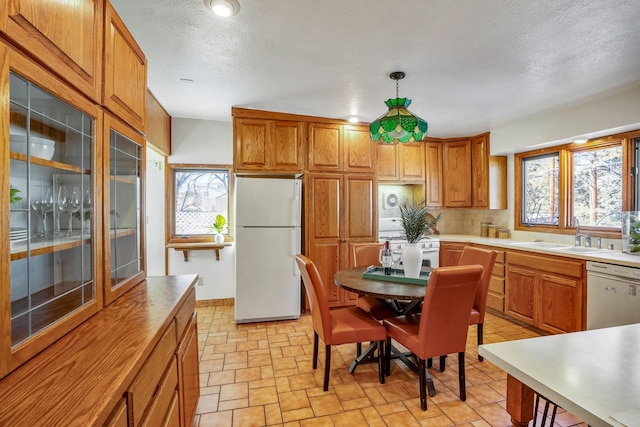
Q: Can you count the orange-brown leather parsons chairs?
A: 4